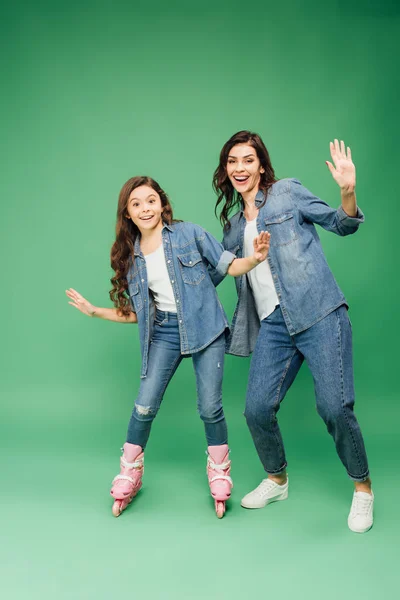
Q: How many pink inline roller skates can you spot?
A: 2